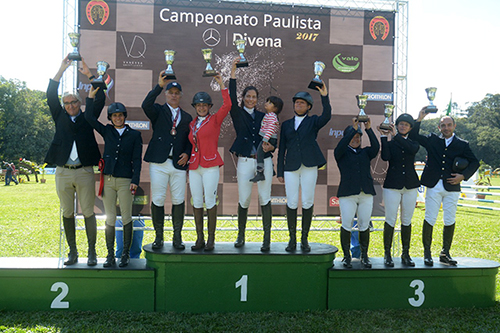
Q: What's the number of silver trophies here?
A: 9